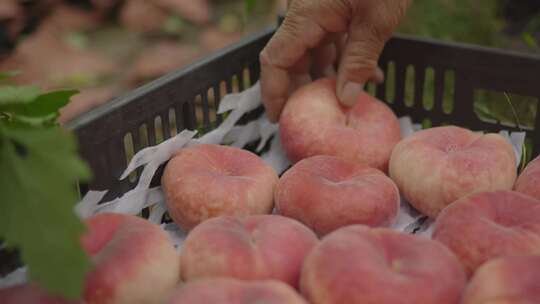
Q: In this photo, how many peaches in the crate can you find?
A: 11